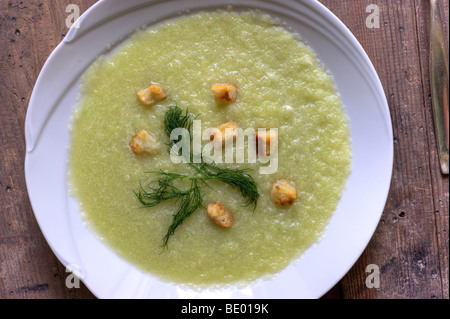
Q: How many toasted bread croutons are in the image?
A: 7